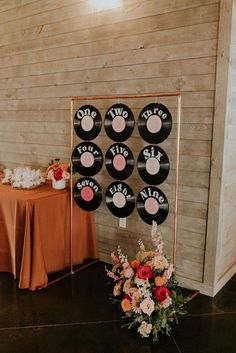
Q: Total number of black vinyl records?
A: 9